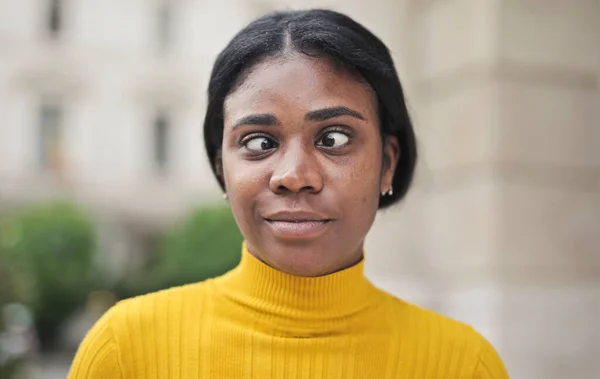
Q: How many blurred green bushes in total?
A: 2